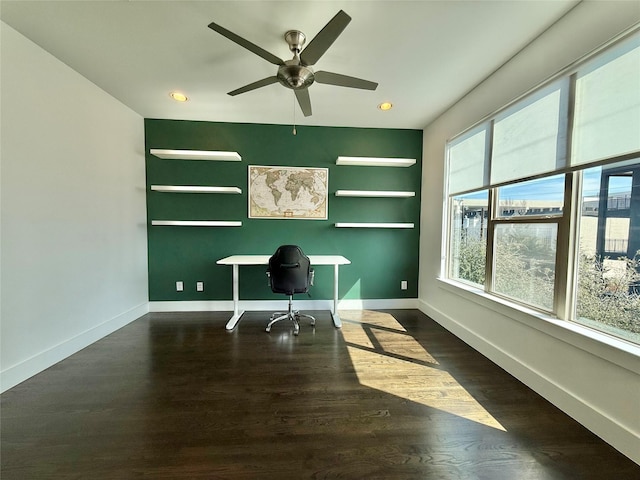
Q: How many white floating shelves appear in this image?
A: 6